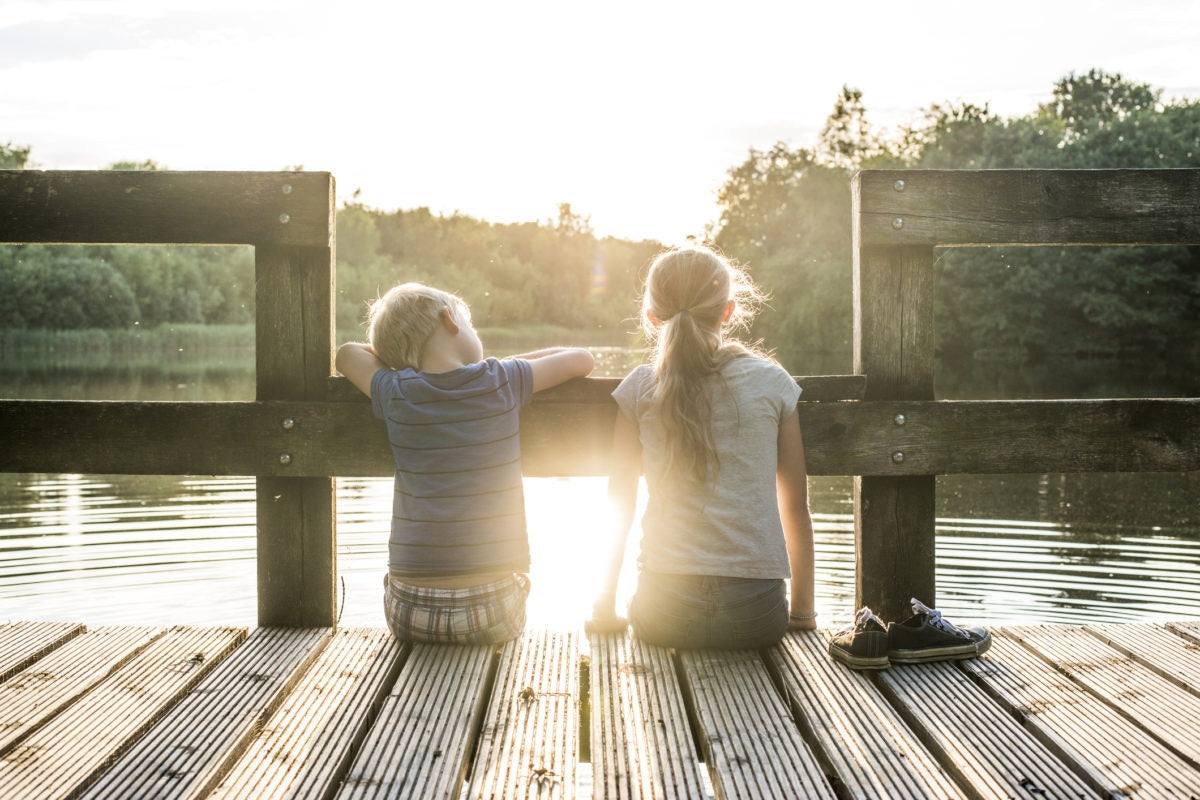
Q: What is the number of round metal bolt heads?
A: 8